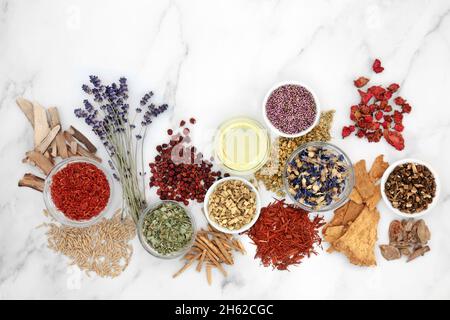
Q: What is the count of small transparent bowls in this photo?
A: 4